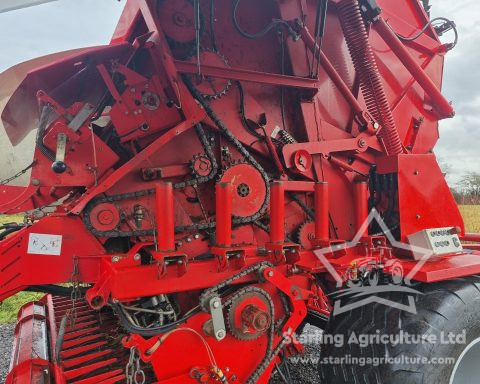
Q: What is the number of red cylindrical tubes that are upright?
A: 5